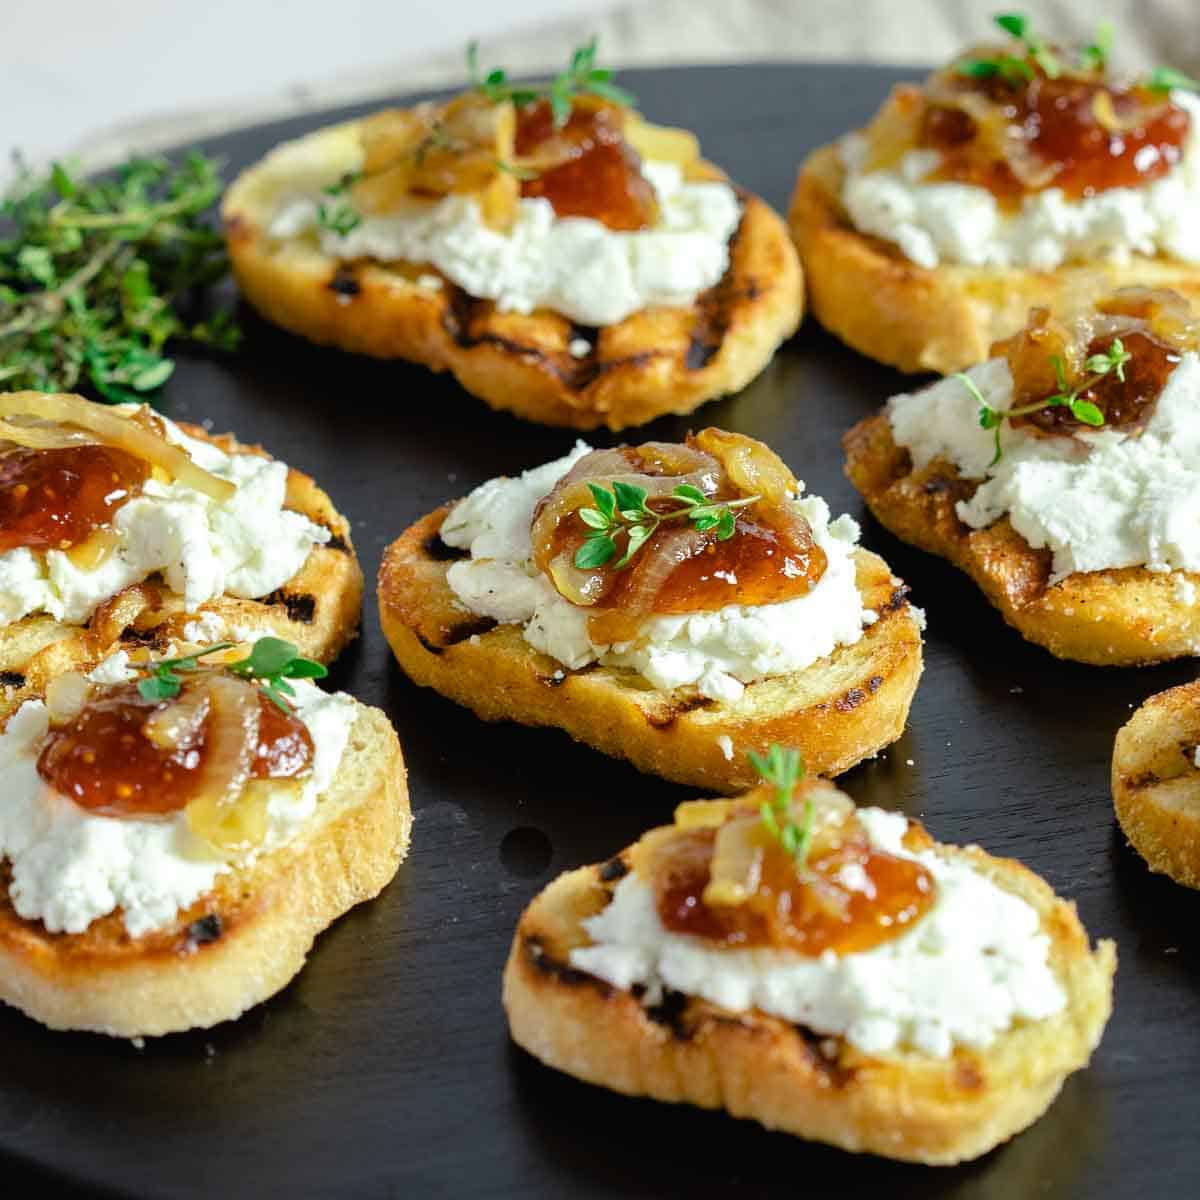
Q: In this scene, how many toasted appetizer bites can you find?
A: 8